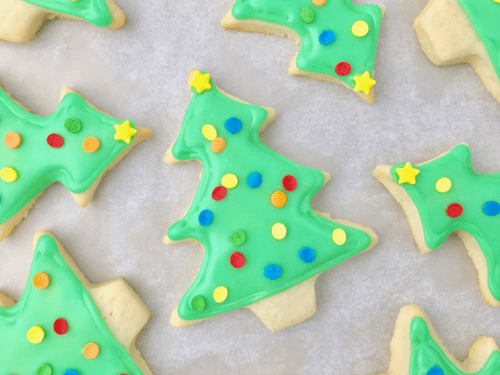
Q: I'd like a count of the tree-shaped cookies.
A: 8